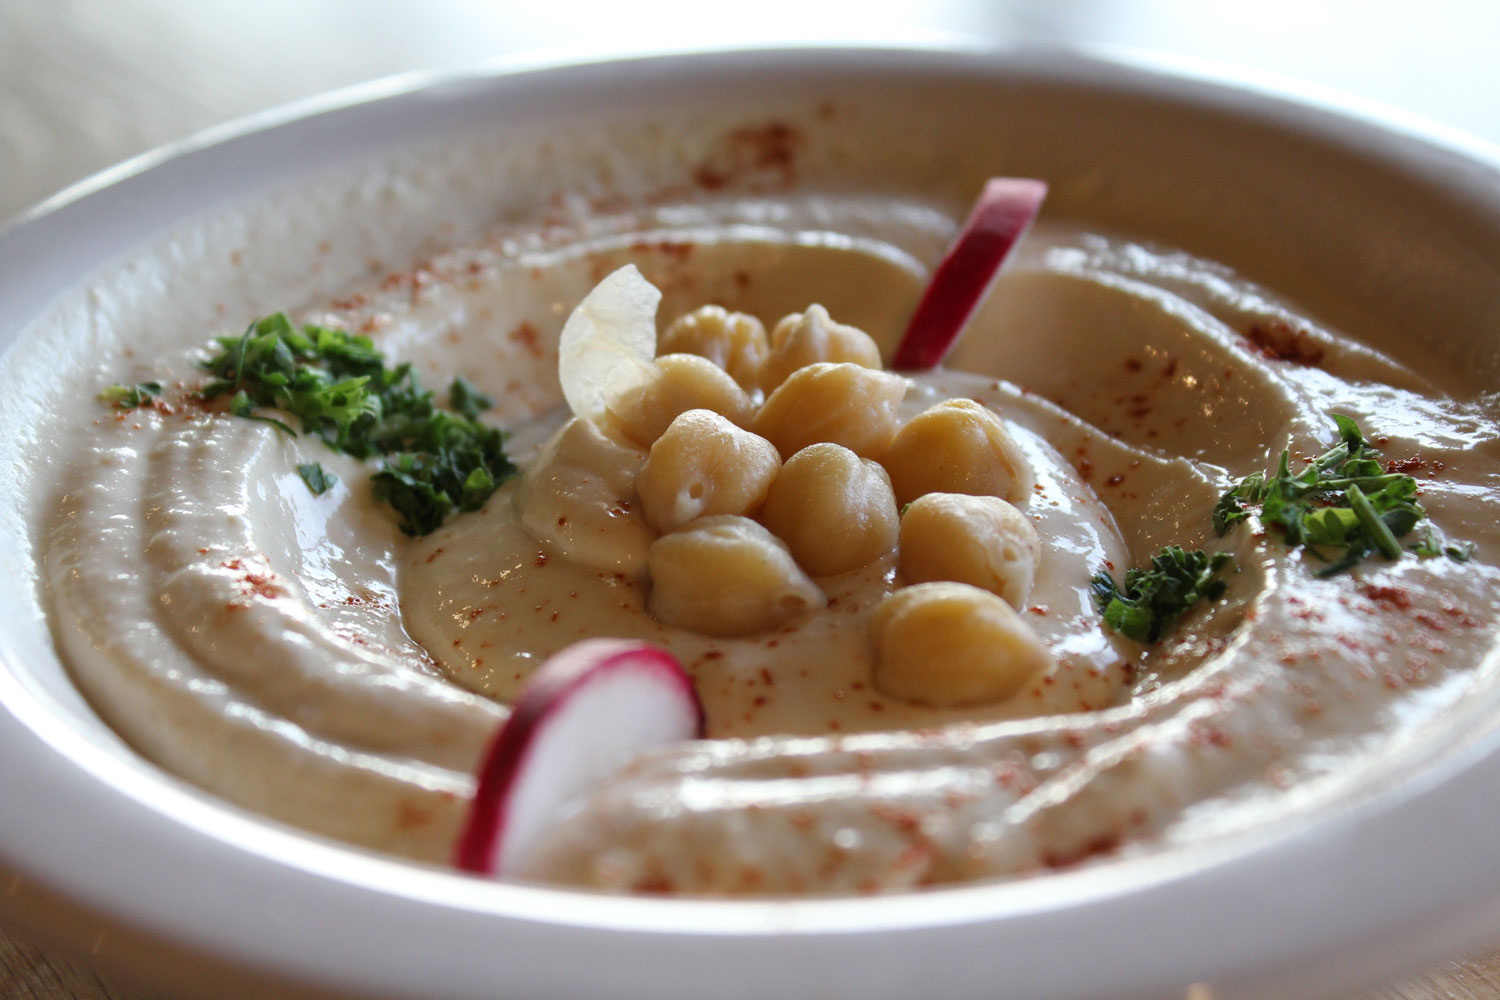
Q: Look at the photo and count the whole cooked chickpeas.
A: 10